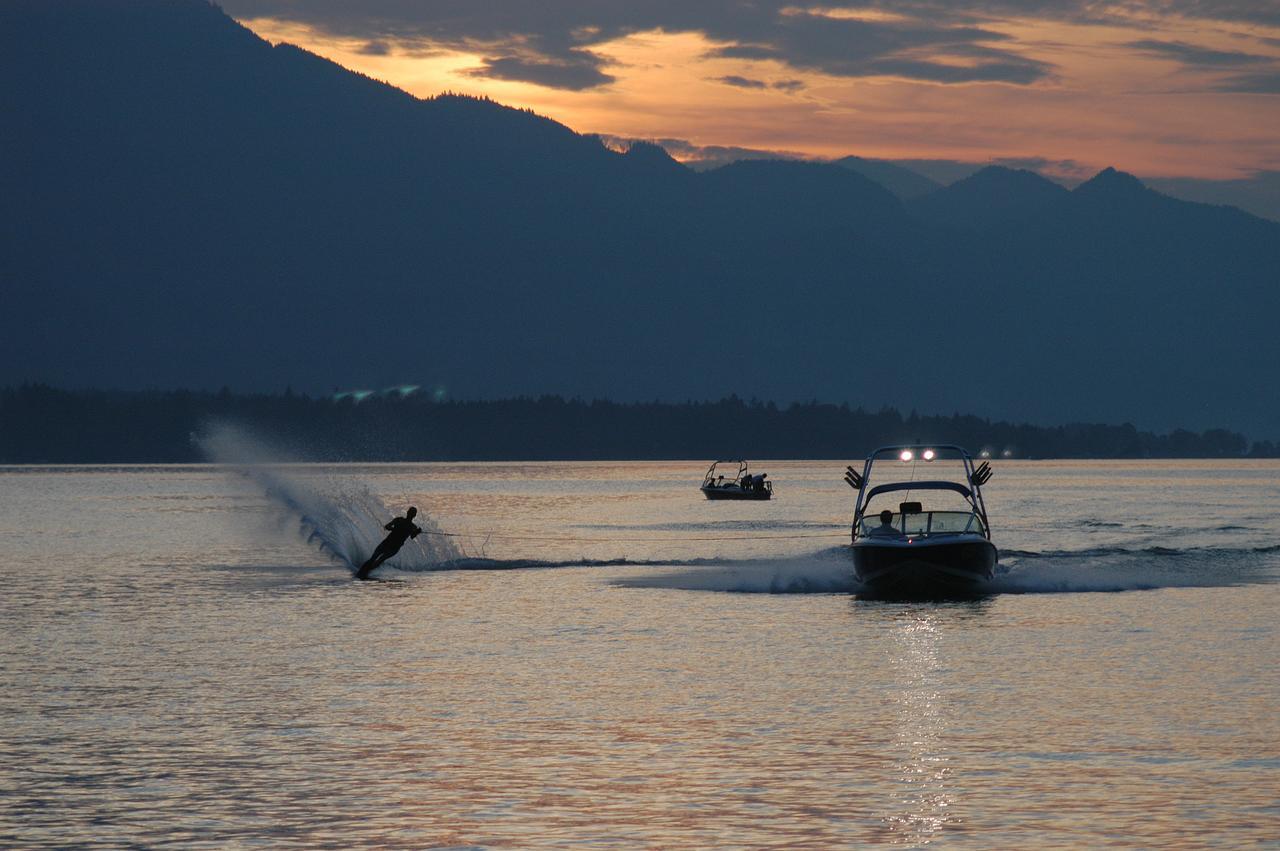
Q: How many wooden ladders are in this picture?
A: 0